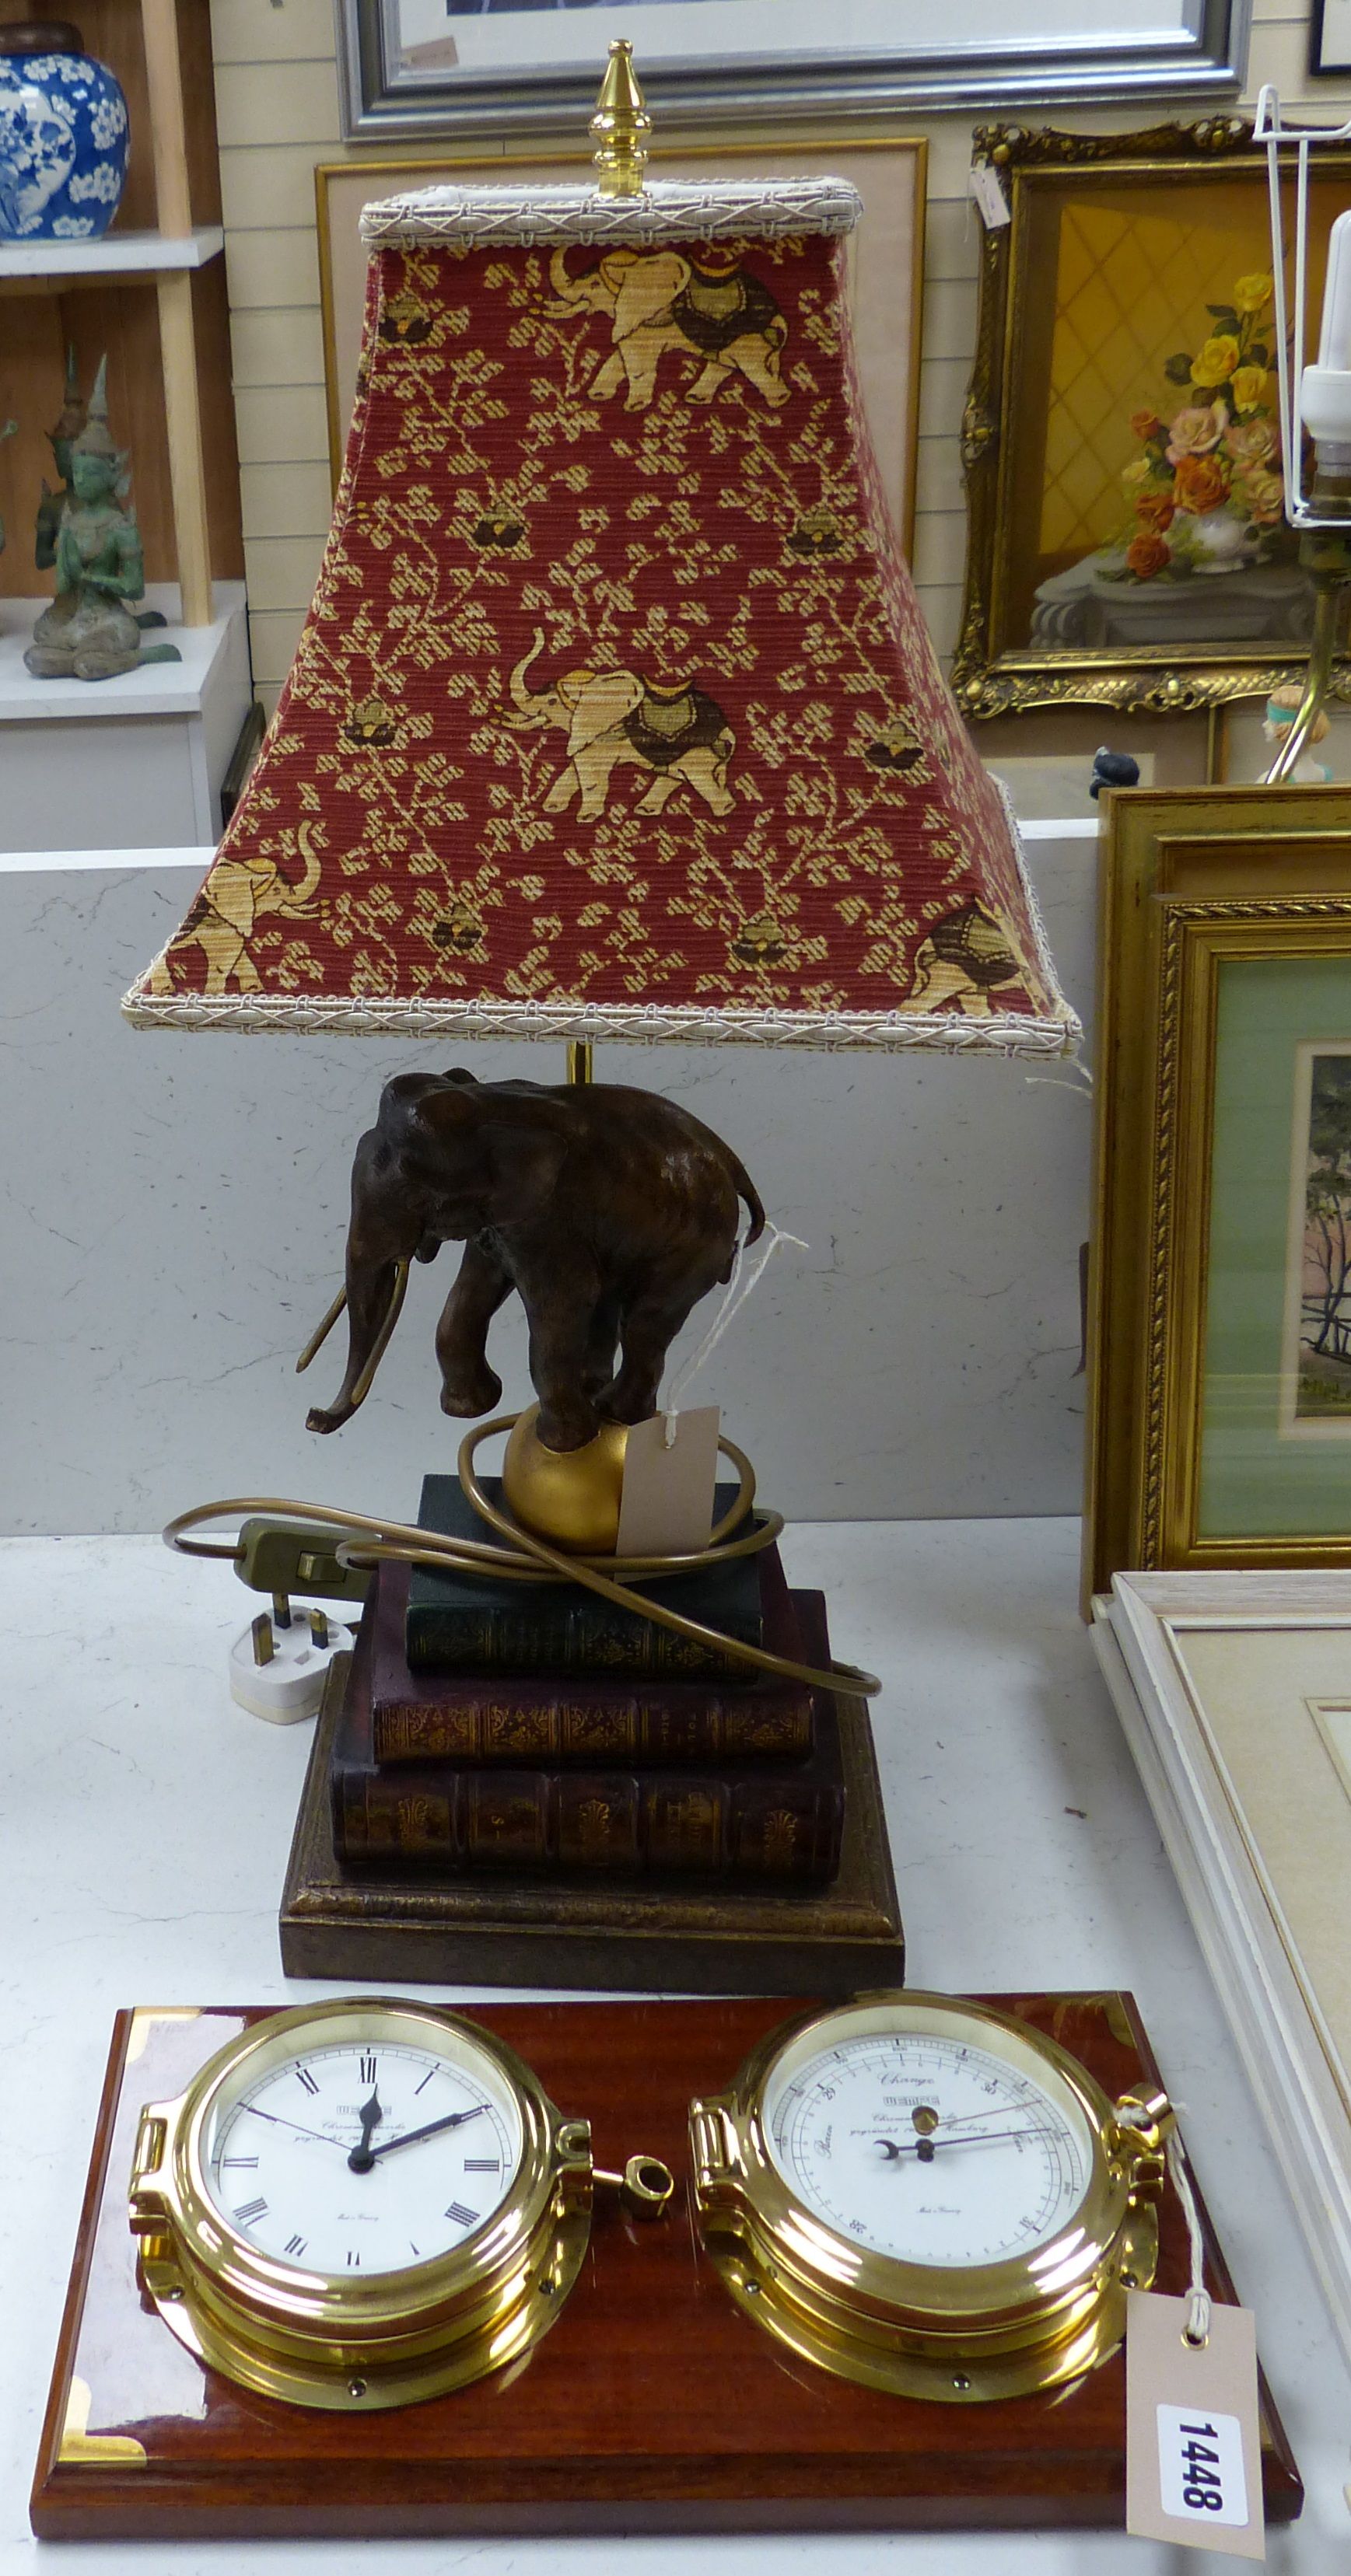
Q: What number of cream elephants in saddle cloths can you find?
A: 4